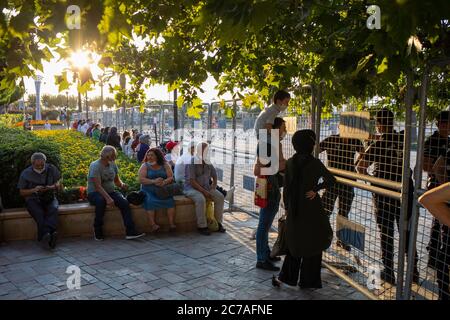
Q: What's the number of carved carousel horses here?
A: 0